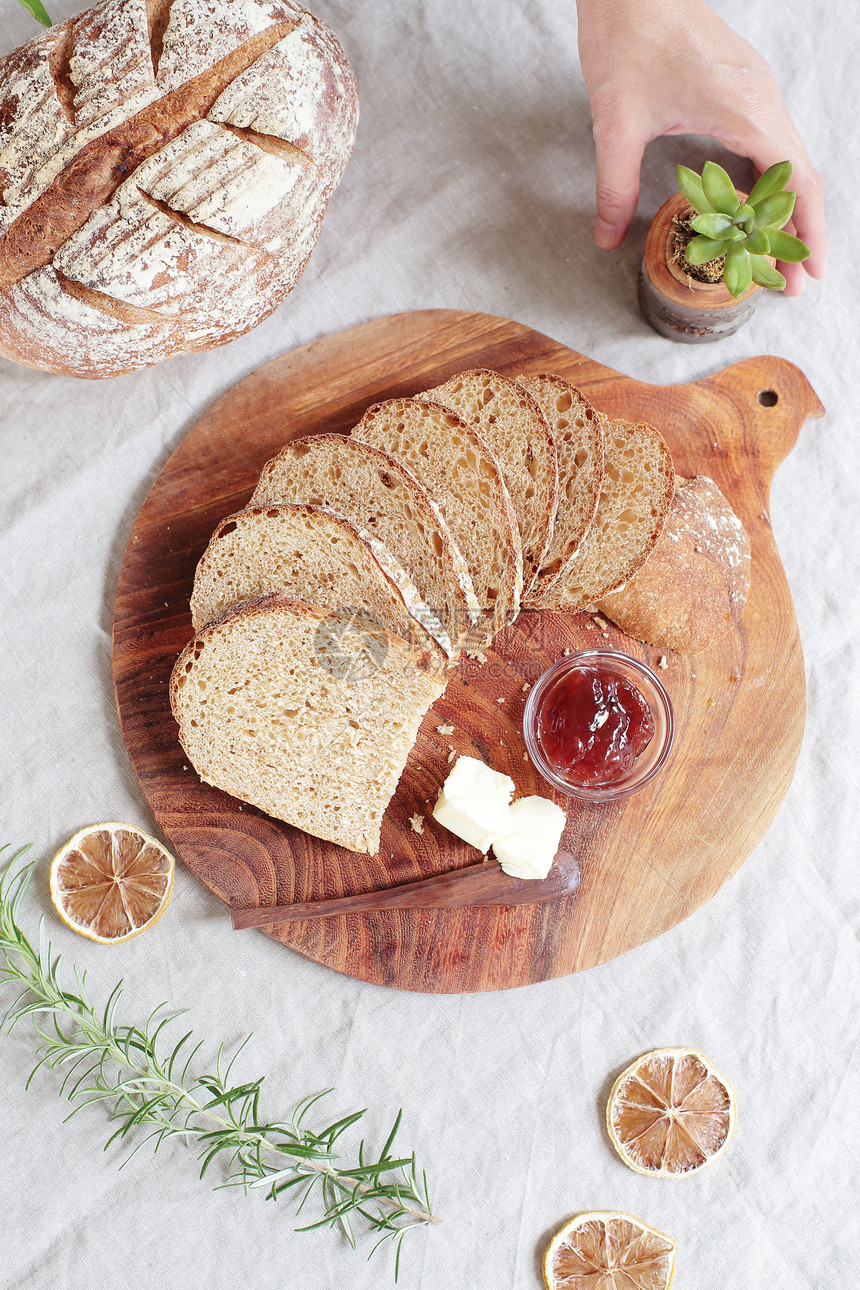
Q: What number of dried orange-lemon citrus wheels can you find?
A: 3